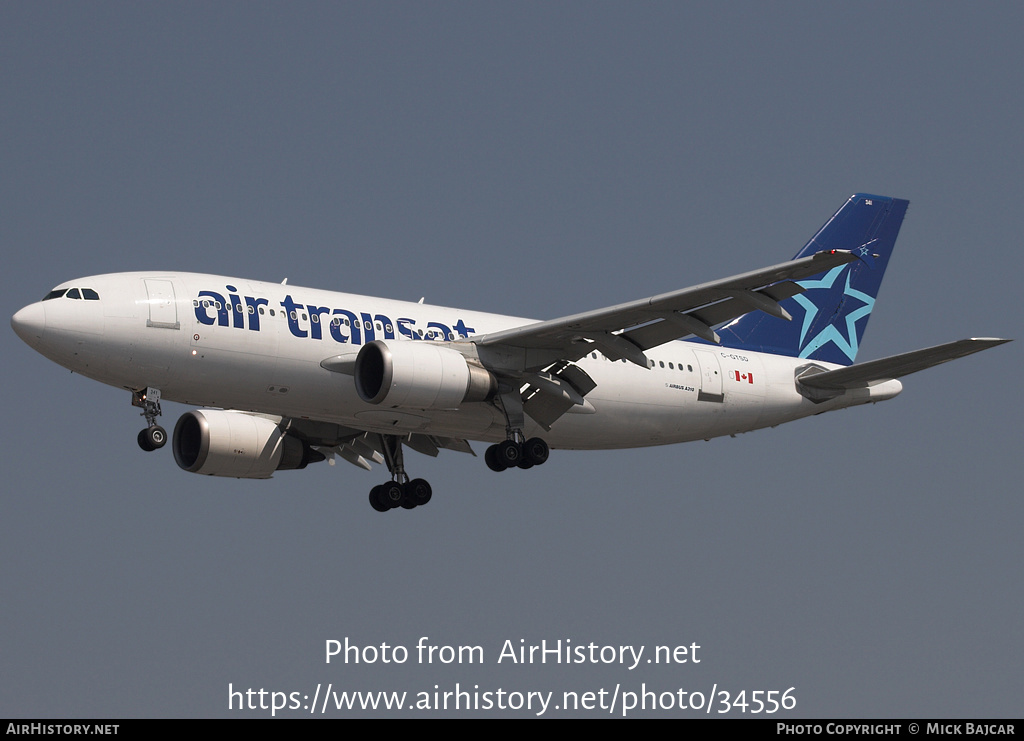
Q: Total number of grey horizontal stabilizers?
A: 1